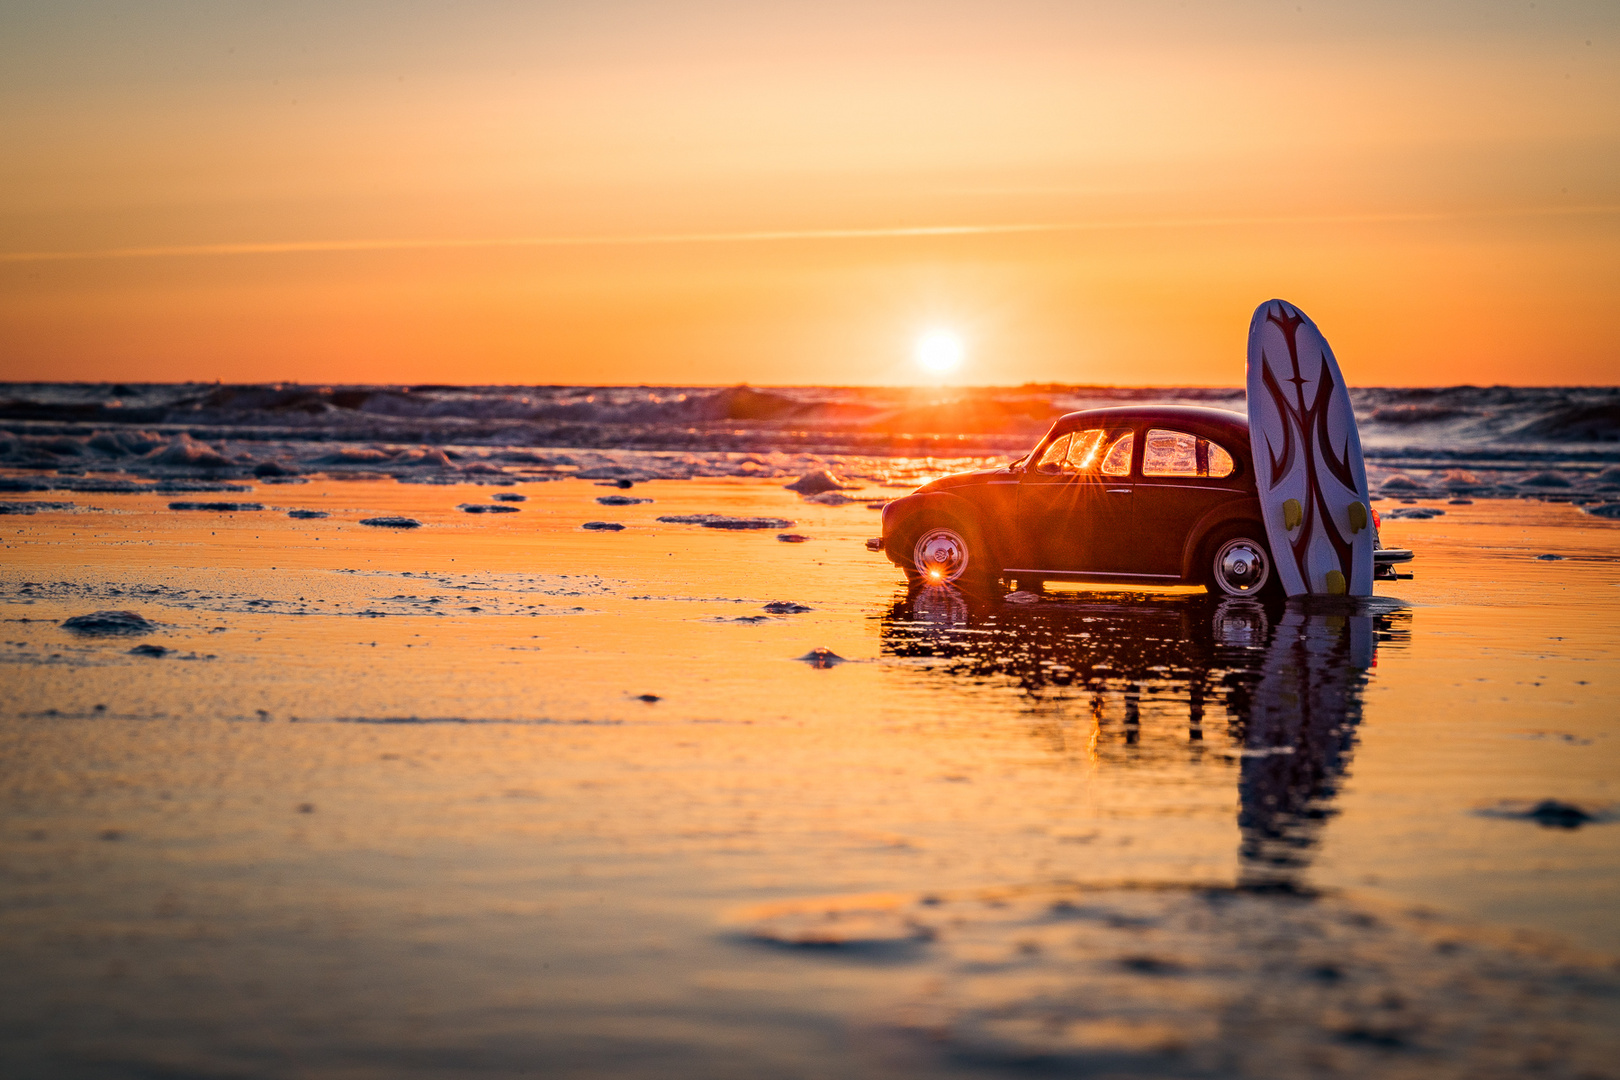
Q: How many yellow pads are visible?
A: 3